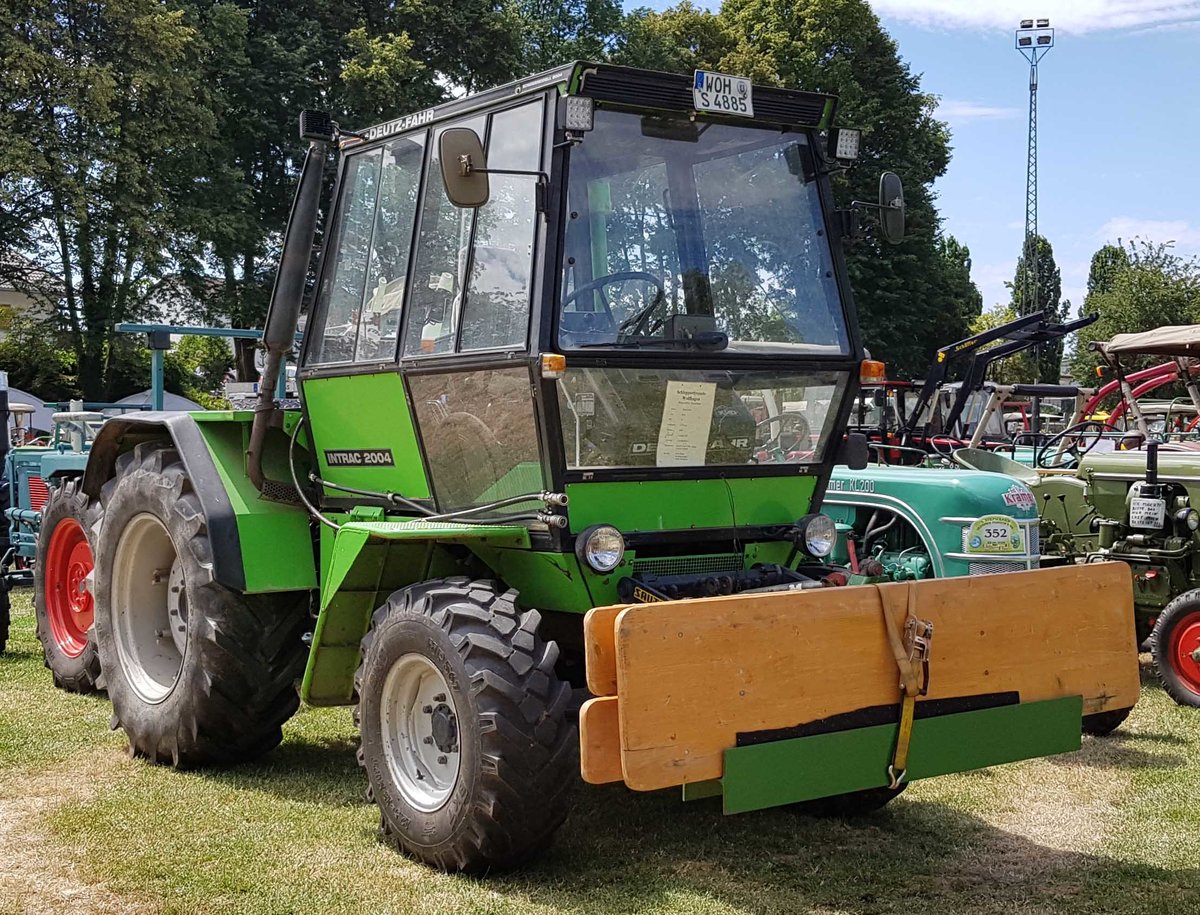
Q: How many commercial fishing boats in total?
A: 0